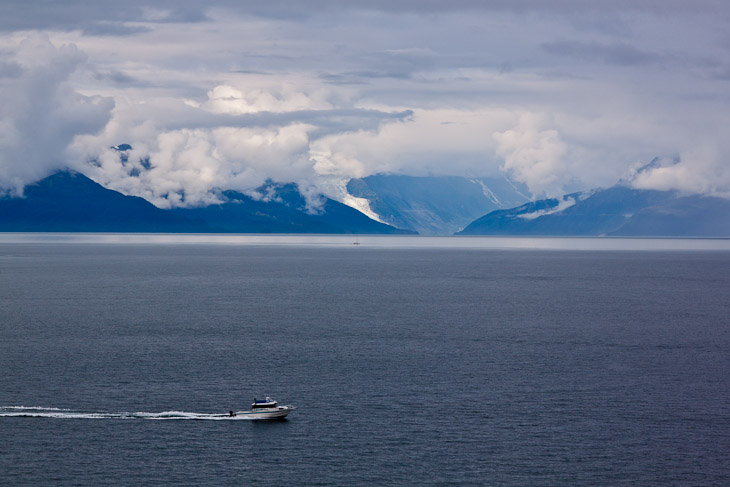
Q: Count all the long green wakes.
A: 0